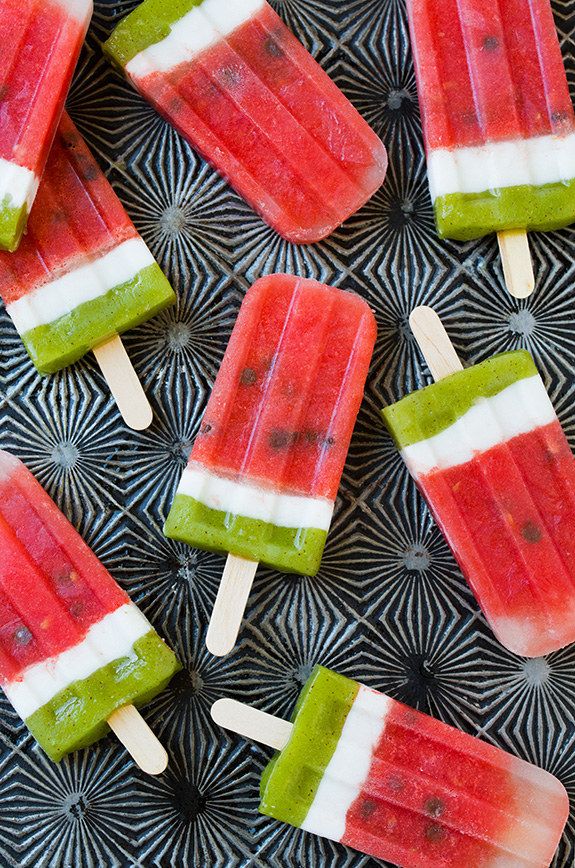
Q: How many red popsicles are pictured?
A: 8